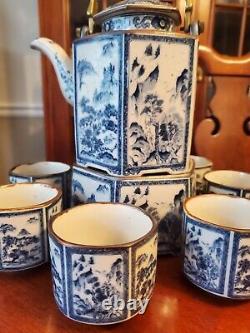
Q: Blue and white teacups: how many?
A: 6